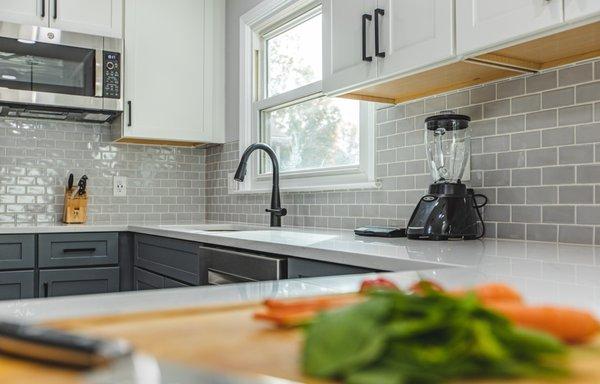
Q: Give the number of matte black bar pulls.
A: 7